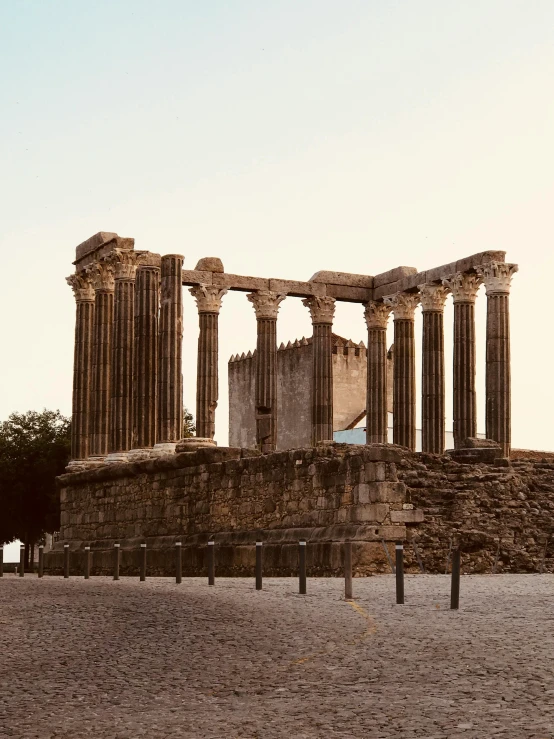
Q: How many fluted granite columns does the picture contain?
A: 13